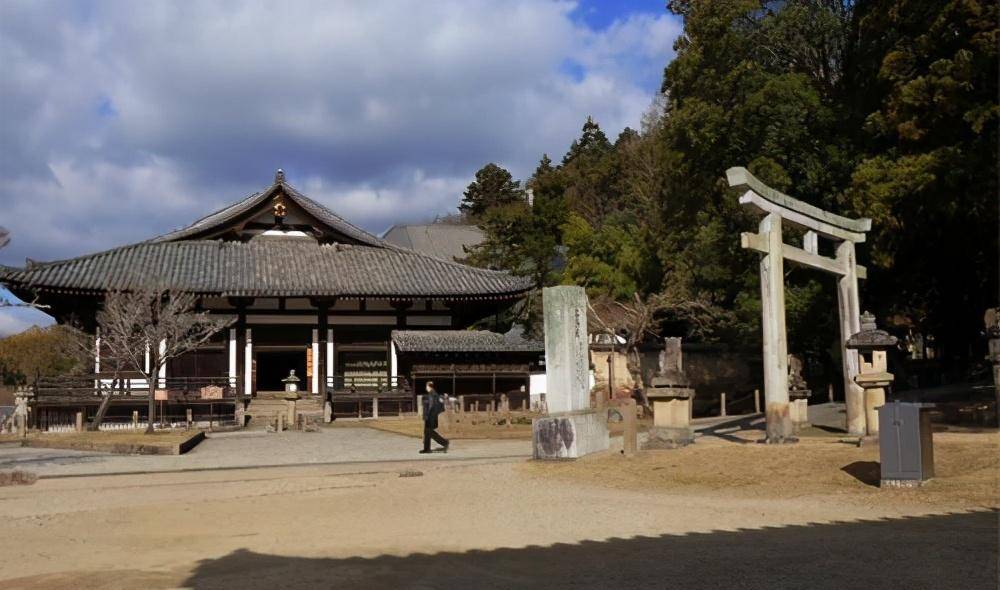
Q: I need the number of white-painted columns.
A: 8